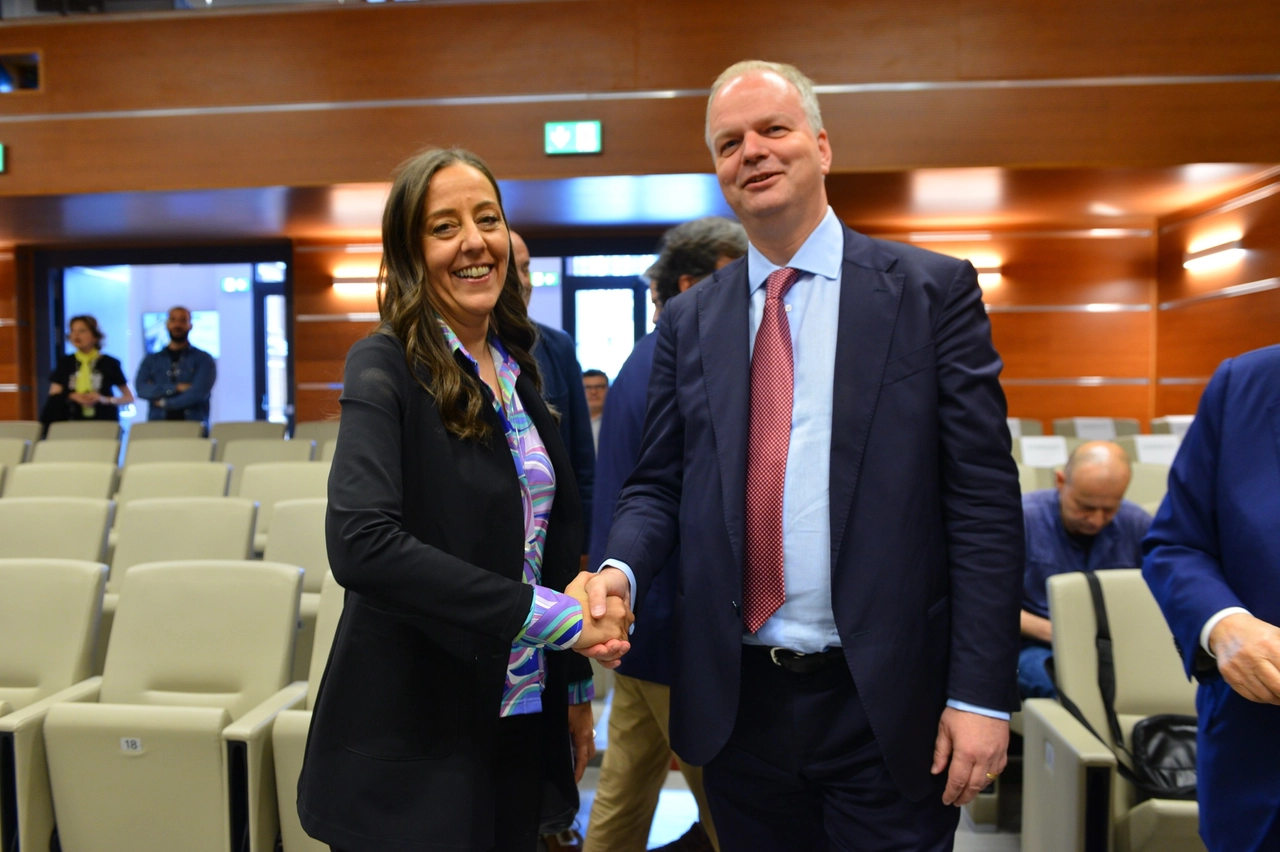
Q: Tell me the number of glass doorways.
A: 2